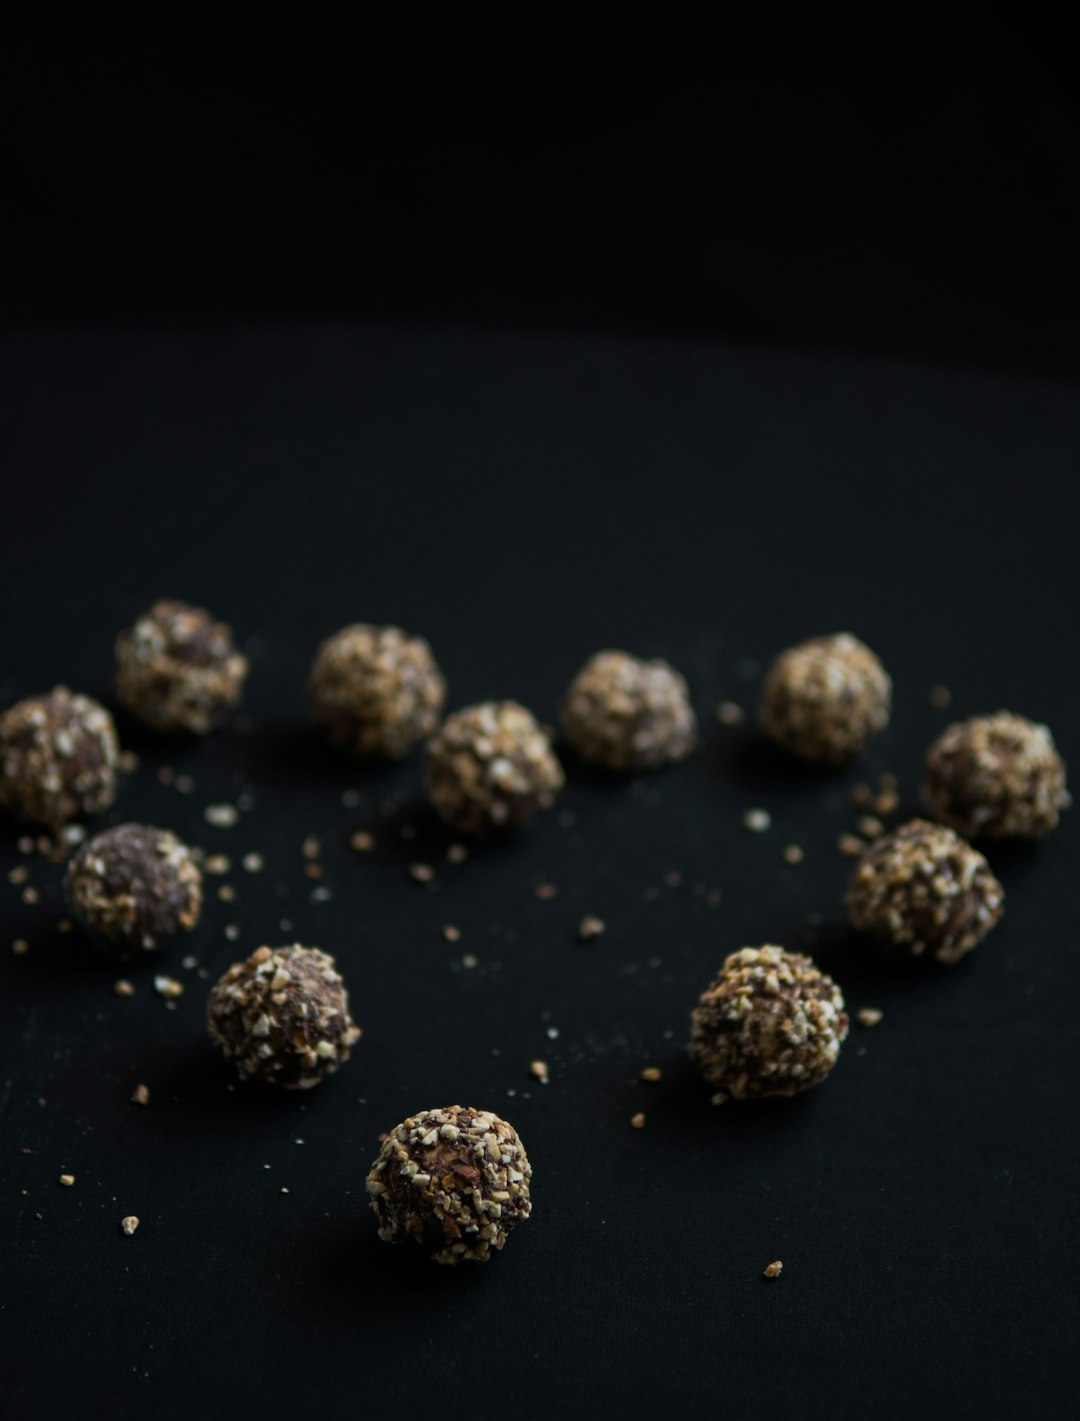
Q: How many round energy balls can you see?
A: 12